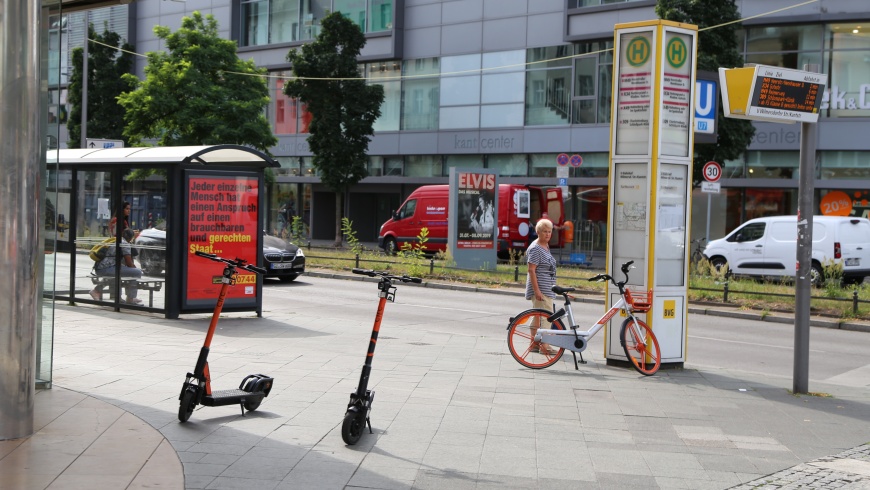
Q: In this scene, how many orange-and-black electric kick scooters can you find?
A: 2